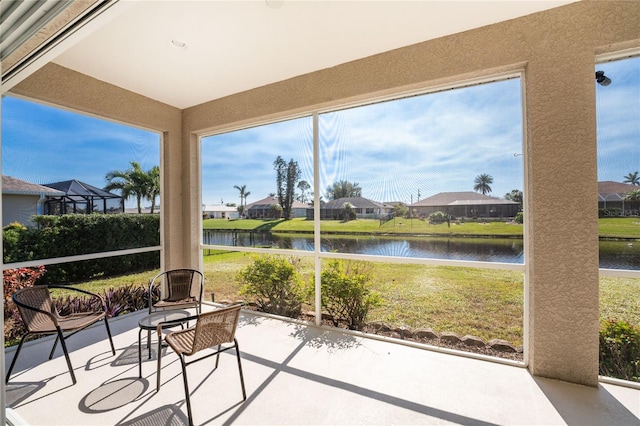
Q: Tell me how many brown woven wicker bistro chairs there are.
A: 3